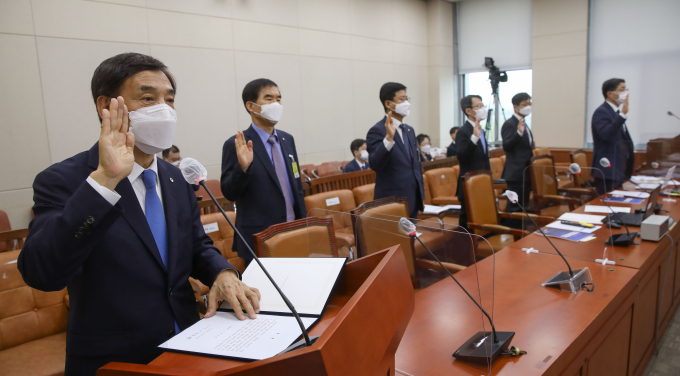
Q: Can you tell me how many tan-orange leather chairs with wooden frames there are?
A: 5